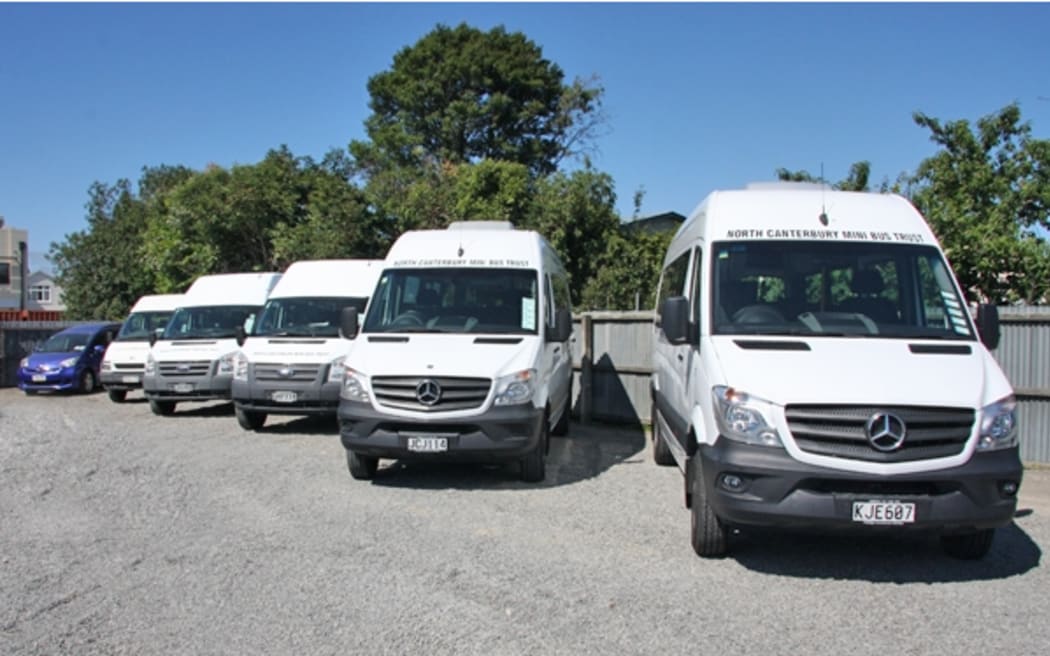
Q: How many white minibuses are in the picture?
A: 5